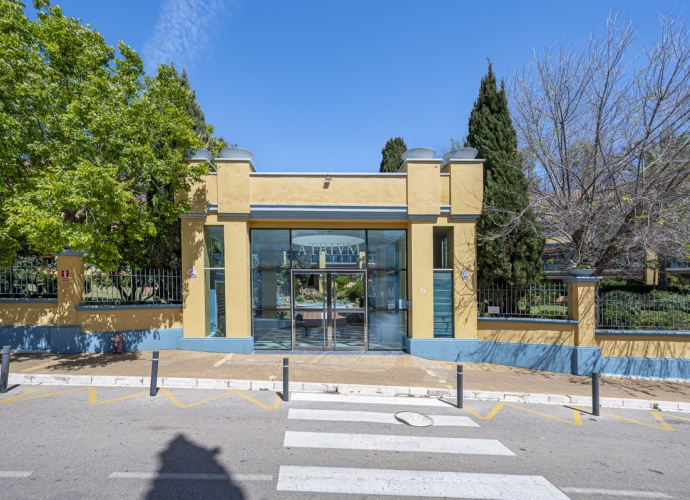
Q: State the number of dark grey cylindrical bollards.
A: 5